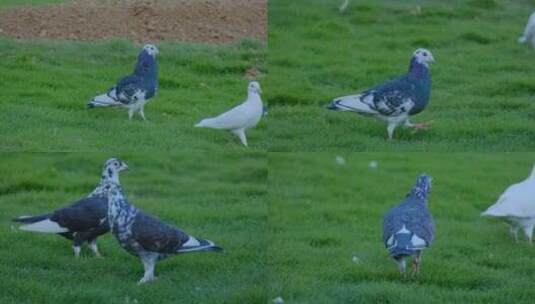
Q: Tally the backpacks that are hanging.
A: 0